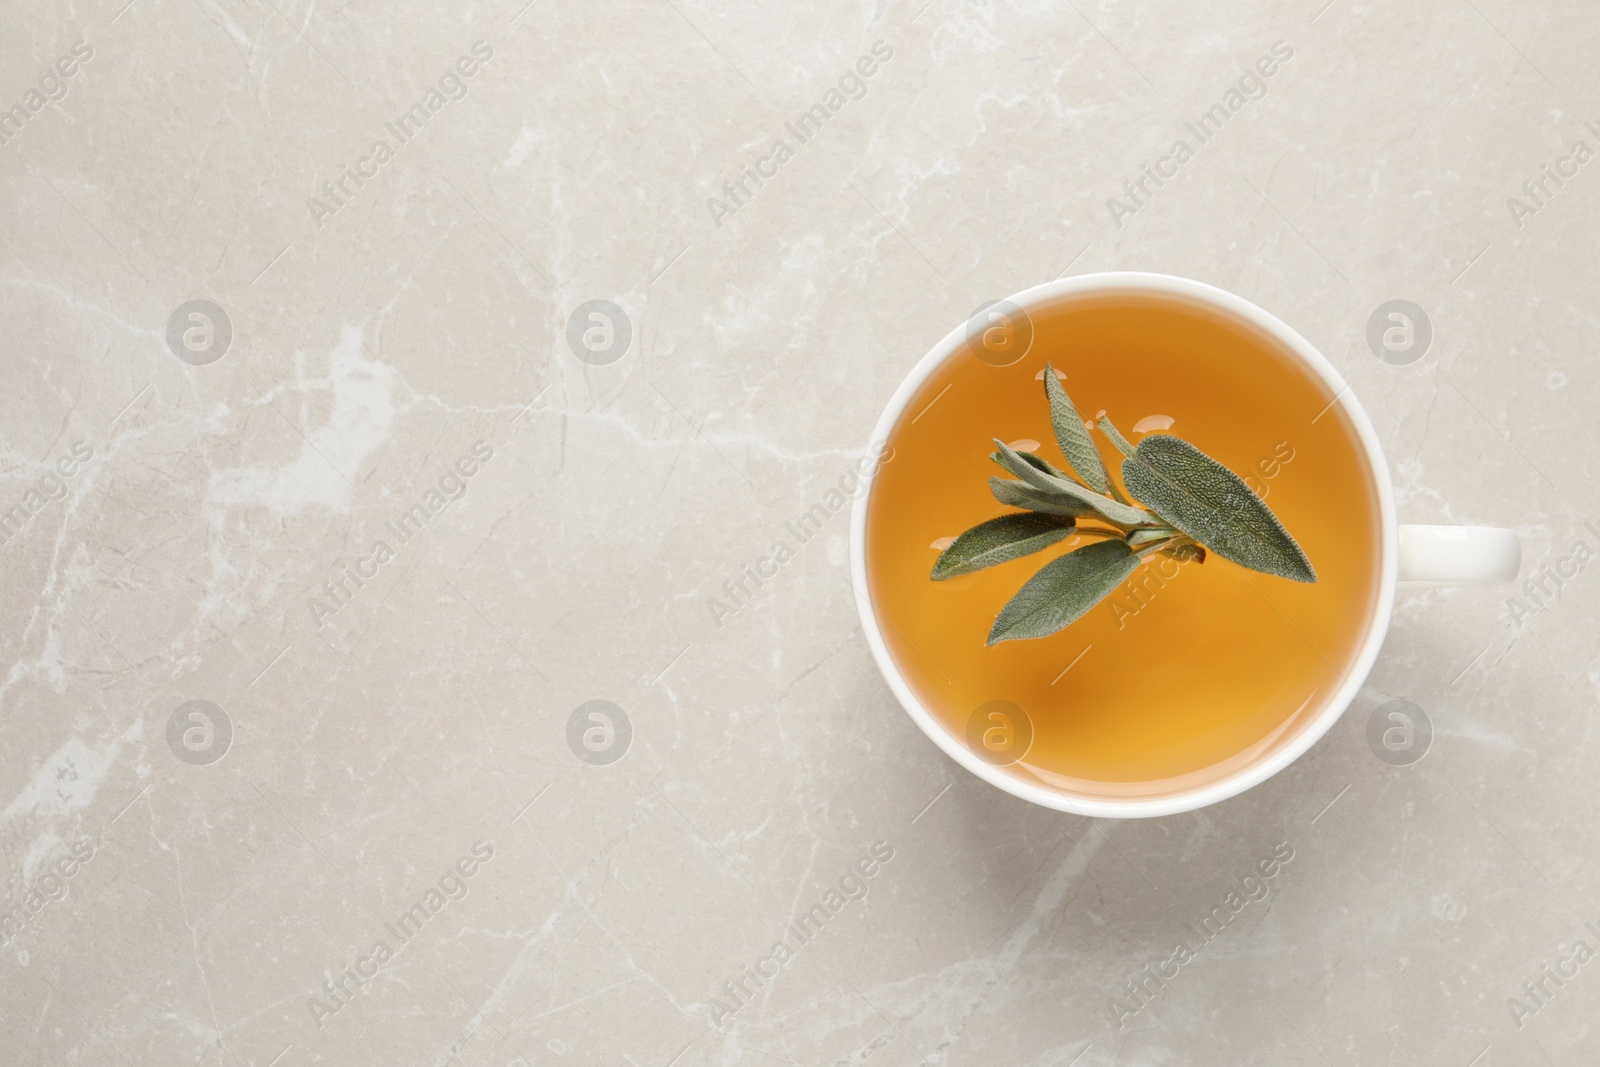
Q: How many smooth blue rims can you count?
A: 0